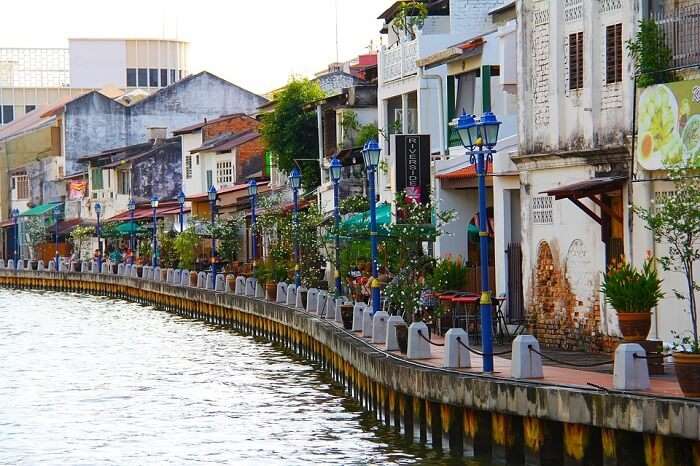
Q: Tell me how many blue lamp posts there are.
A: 12